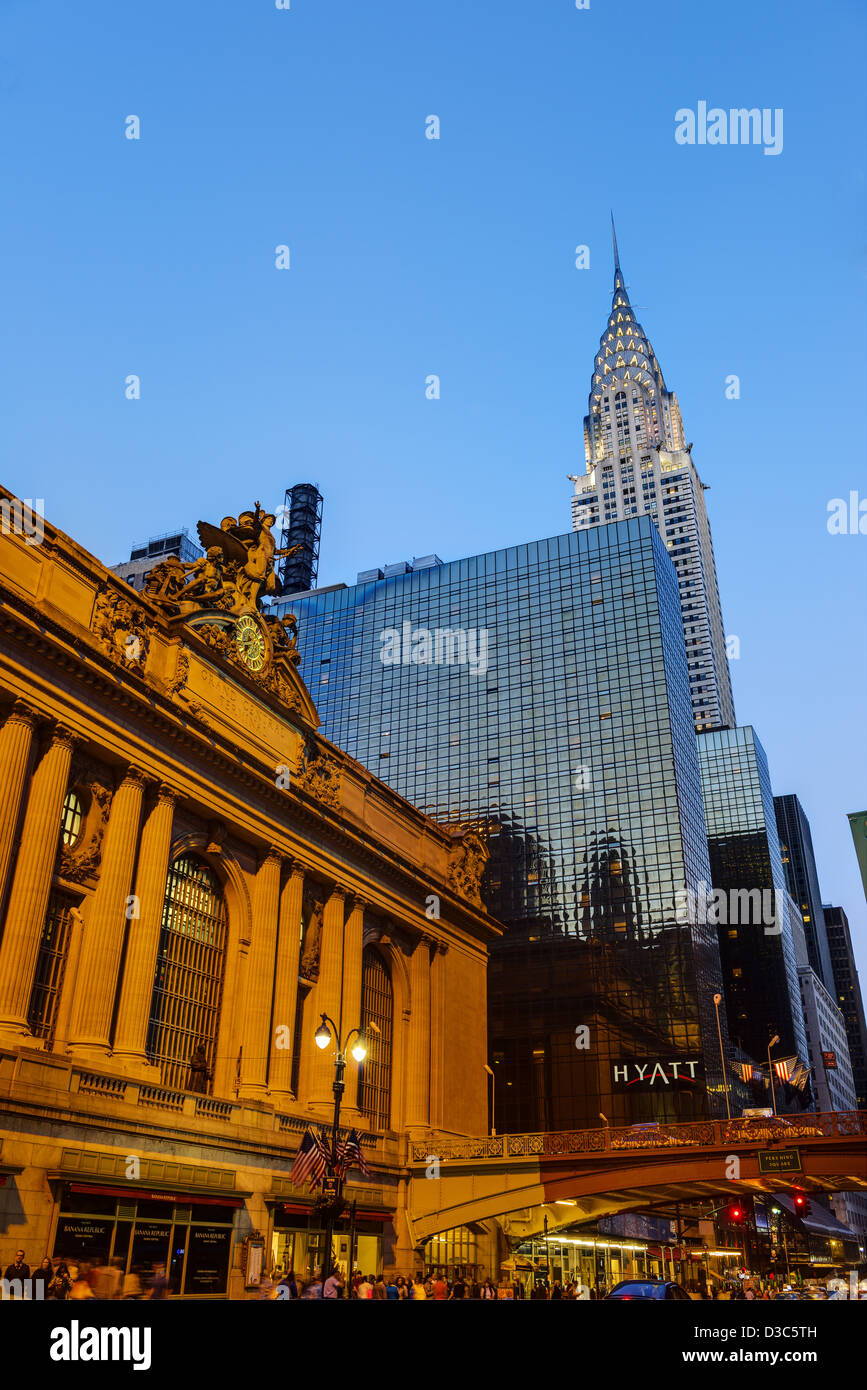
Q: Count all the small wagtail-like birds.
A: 0